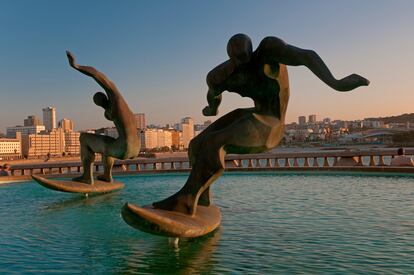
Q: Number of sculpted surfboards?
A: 2